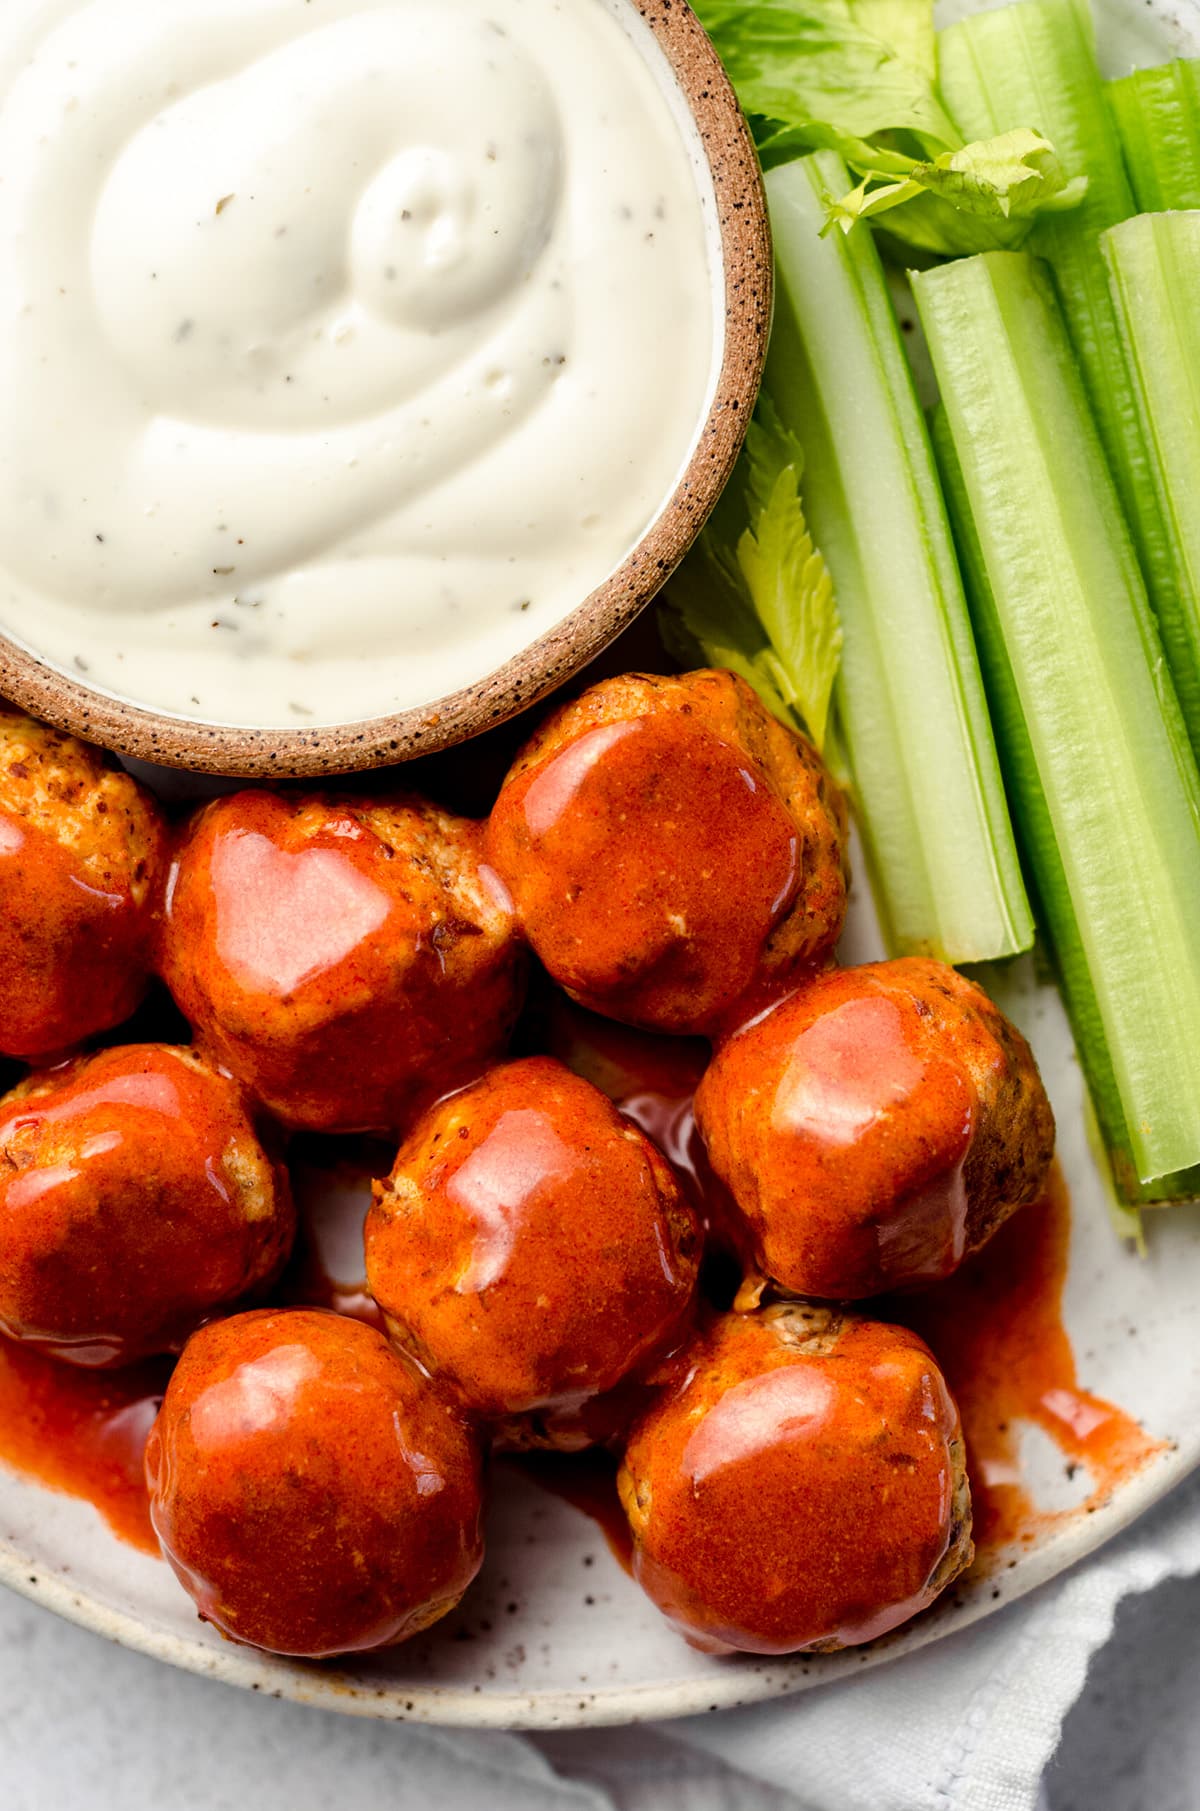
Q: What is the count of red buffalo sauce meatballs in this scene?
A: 8